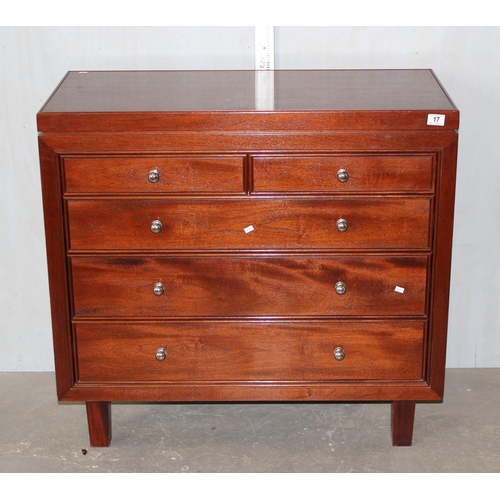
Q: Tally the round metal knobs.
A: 8